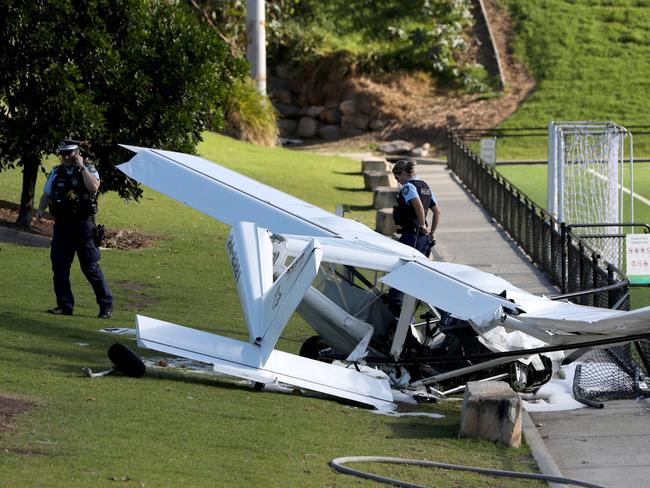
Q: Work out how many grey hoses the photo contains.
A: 1